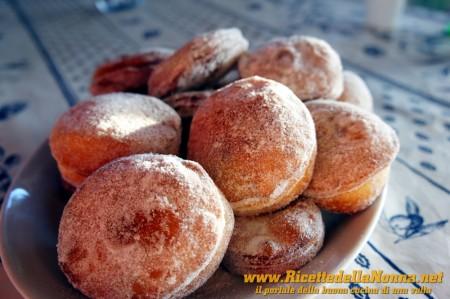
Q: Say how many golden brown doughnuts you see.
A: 10